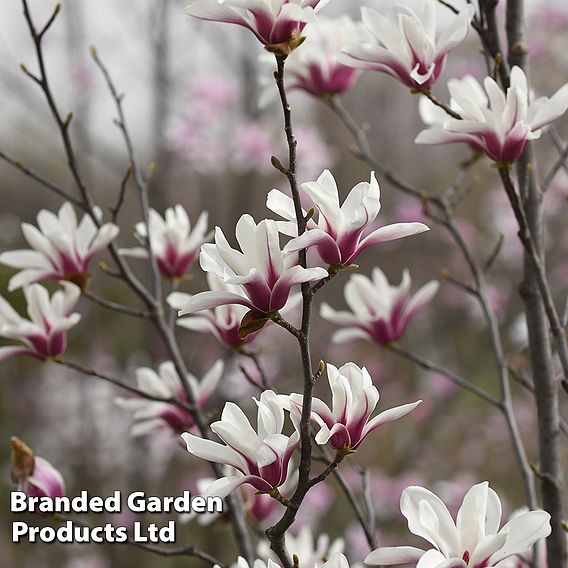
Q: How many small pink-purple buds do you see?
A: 1